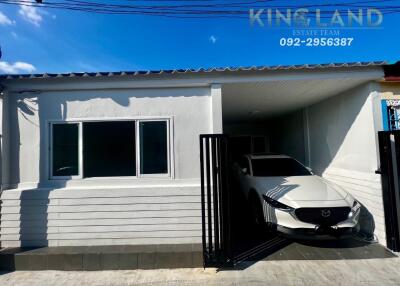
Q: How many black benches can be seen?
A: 0